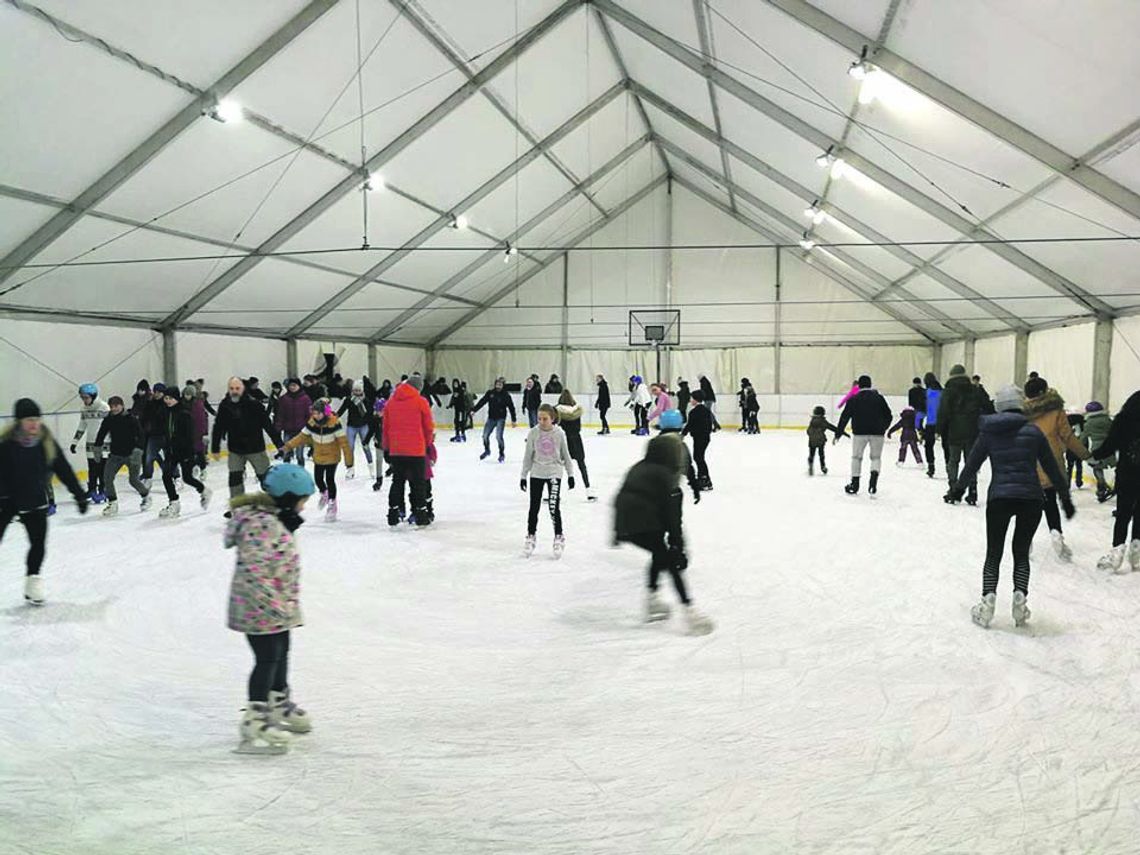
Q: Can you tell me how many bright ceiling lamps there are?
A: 8